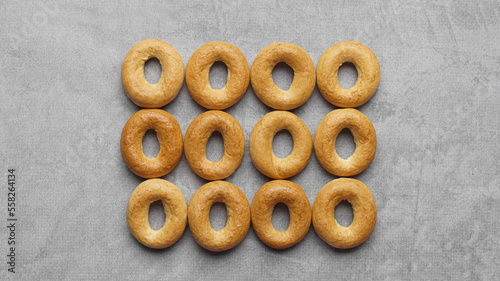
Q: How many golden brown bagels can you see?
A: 12